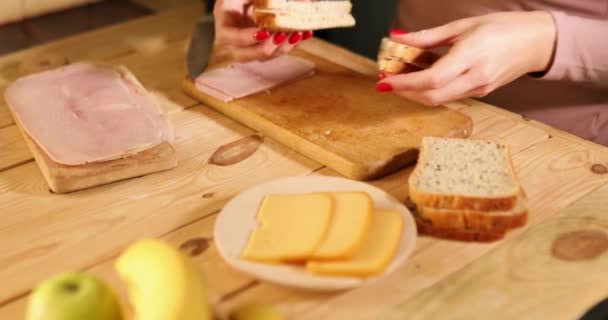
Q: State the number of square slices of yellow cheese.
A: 3